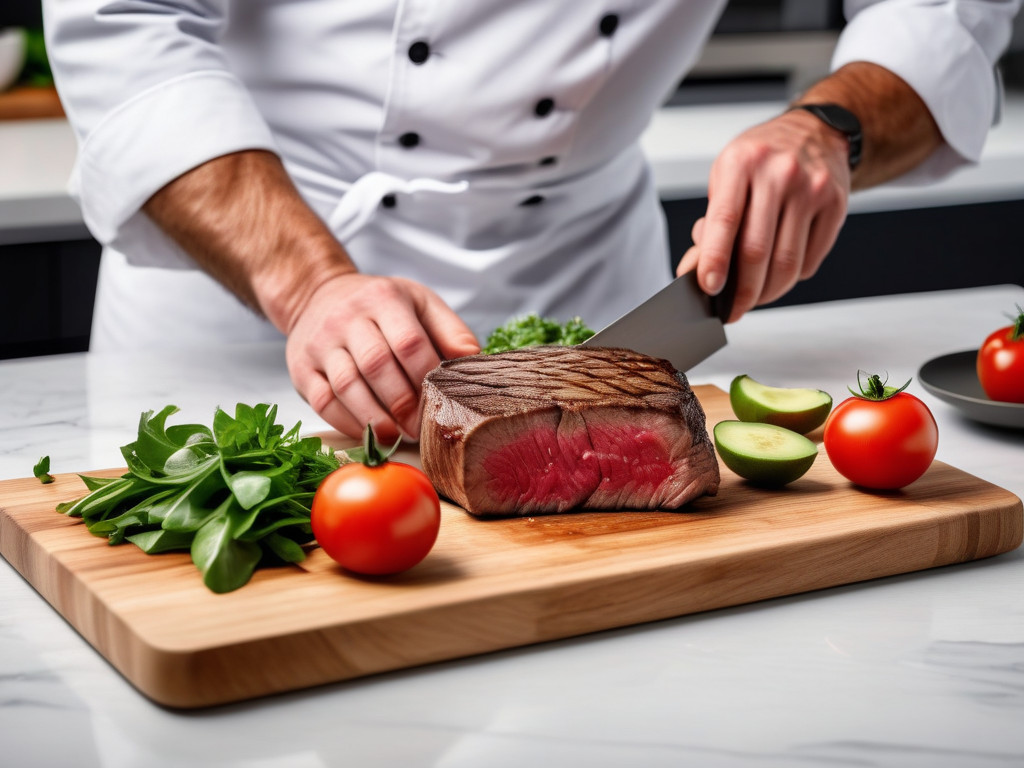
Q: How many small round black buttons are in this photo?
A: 7